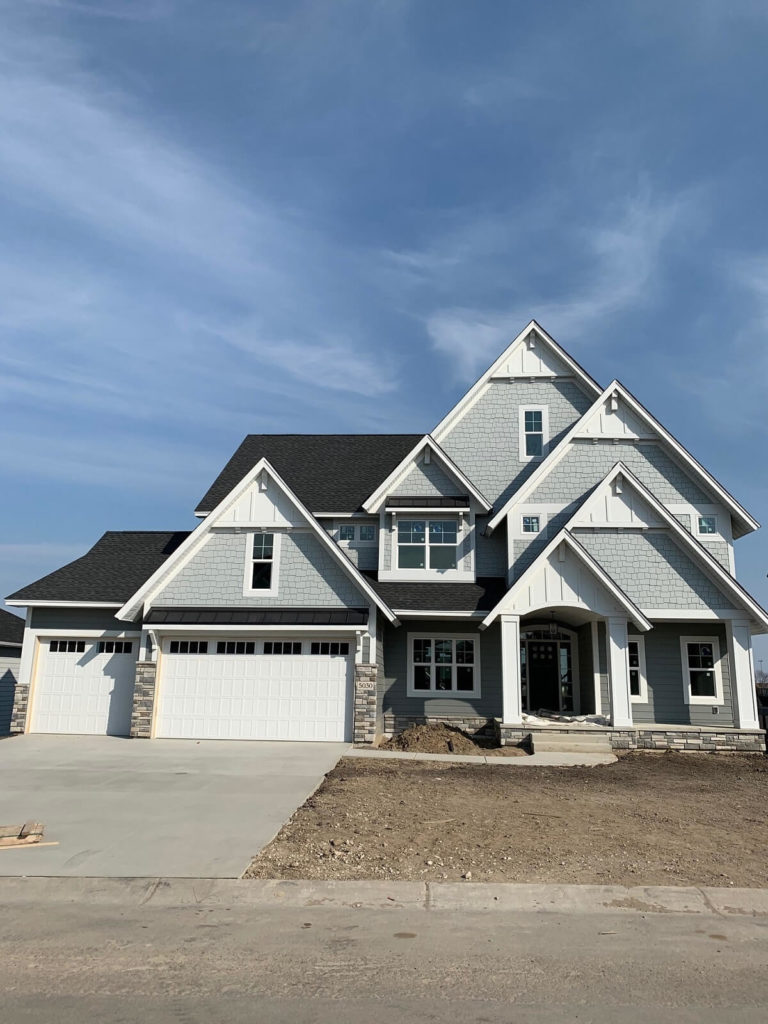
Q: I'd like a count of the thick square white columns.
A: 3